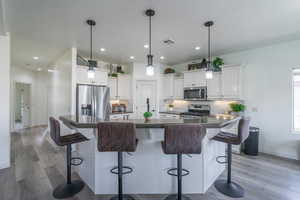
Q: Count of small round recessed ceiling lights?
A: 7